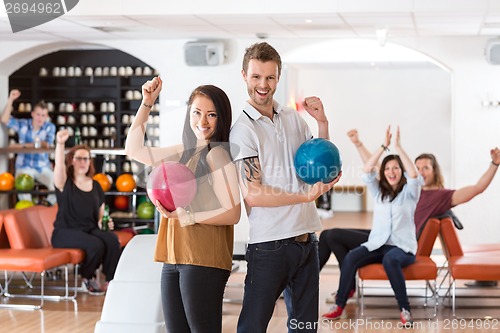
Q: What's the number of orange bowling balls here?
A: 3